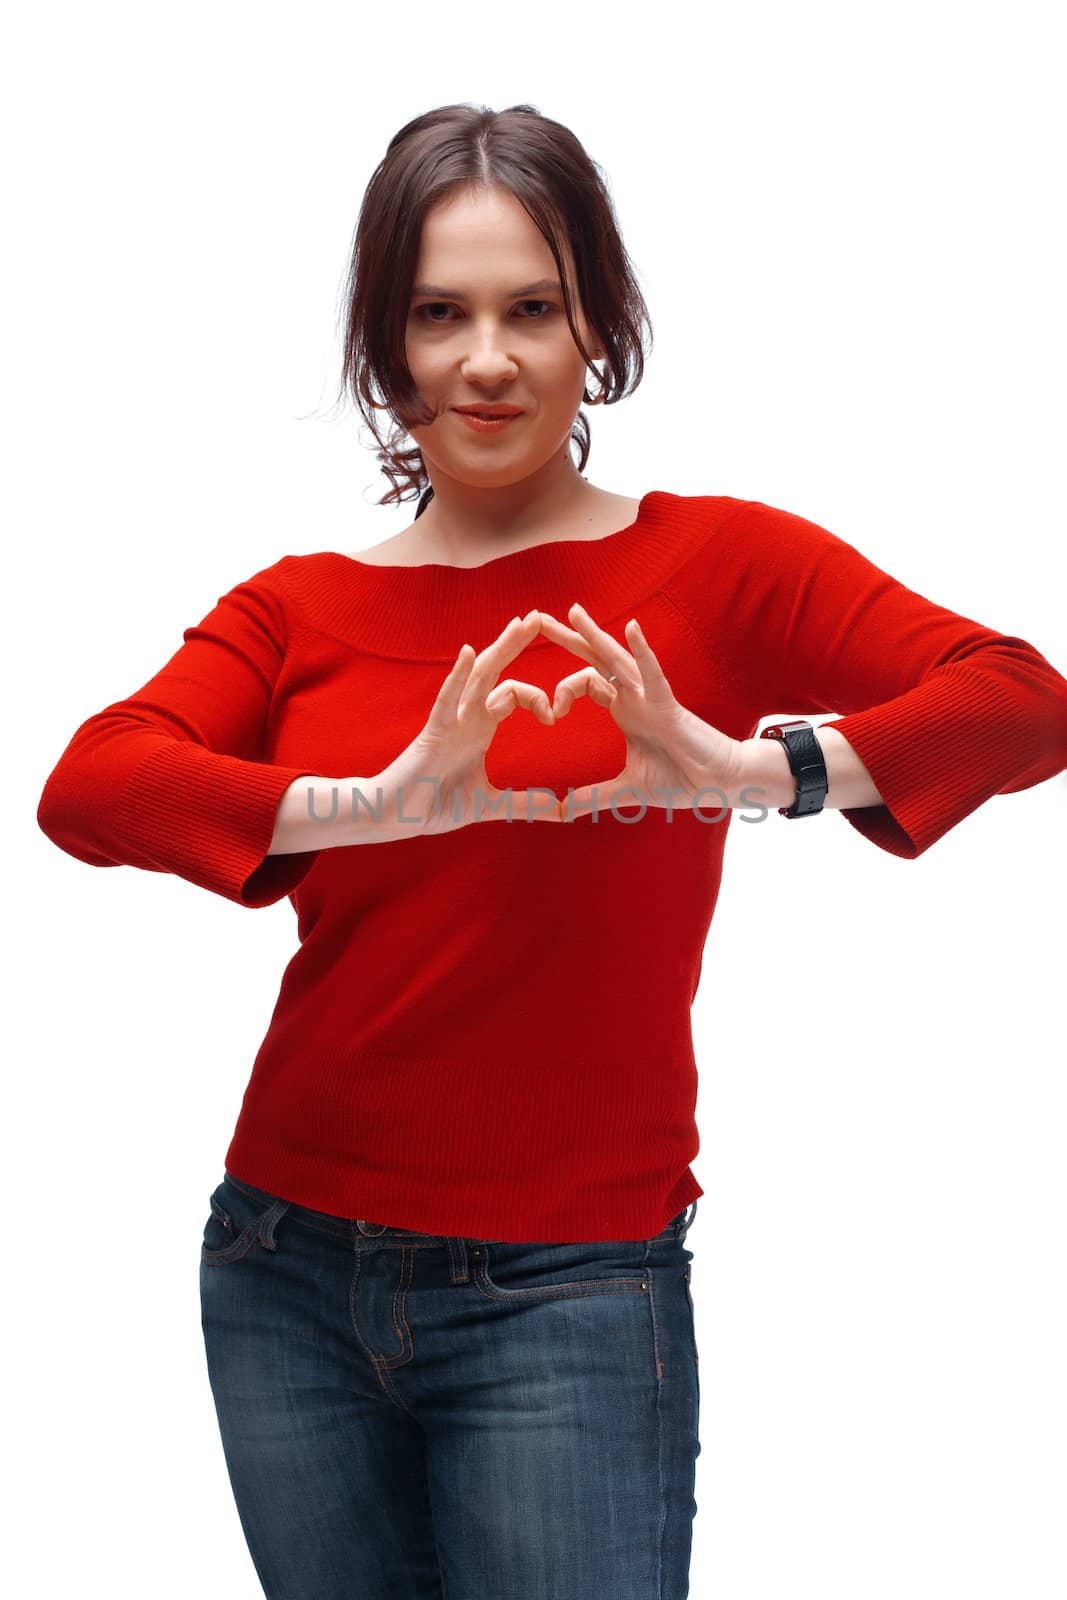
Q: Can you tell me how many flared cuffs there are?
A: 2